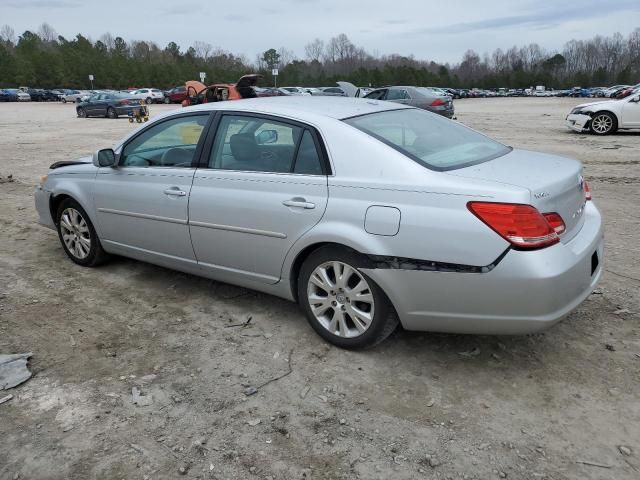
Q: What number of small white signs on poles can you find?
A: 3